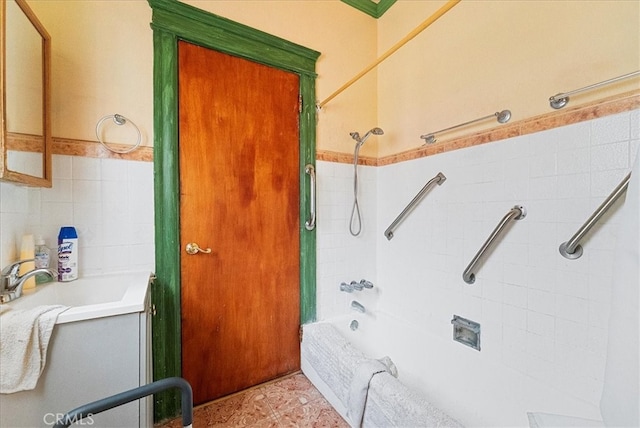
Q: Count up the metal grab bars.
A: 4